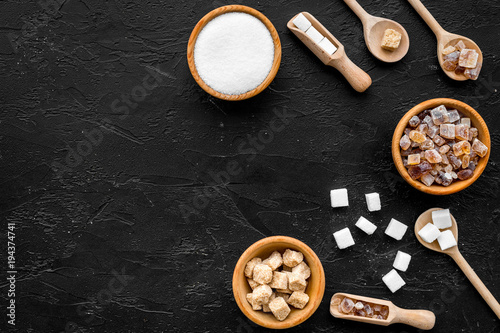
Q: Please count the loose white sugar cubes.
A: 7